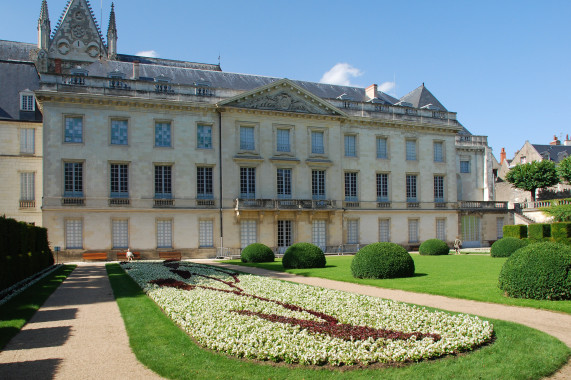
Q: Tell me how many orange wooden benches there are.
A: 3